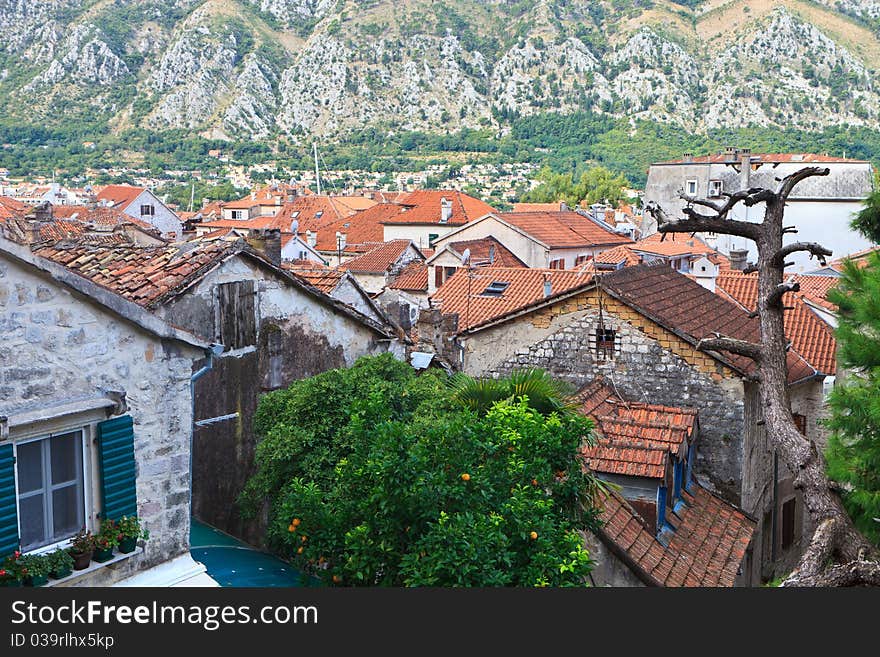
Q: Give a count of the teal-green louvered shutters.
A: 2